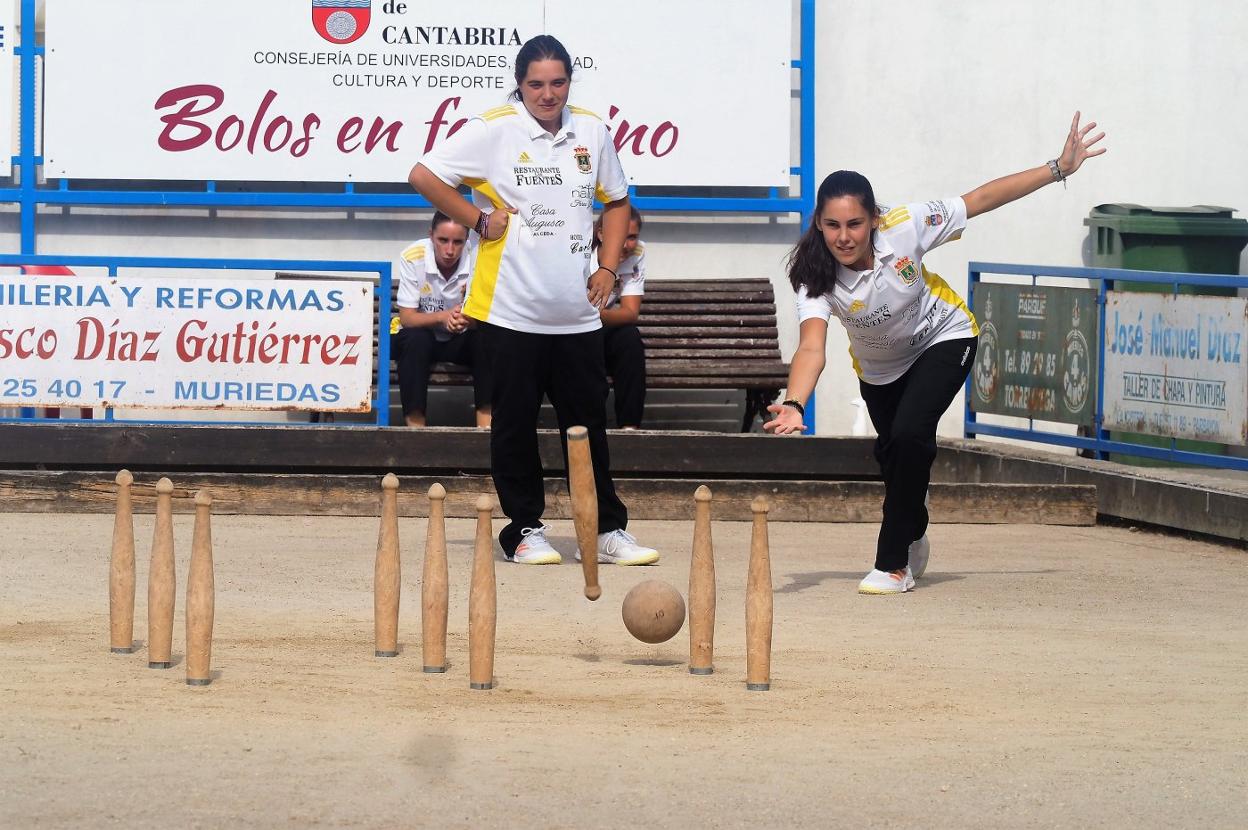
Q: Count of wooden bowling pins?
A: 9